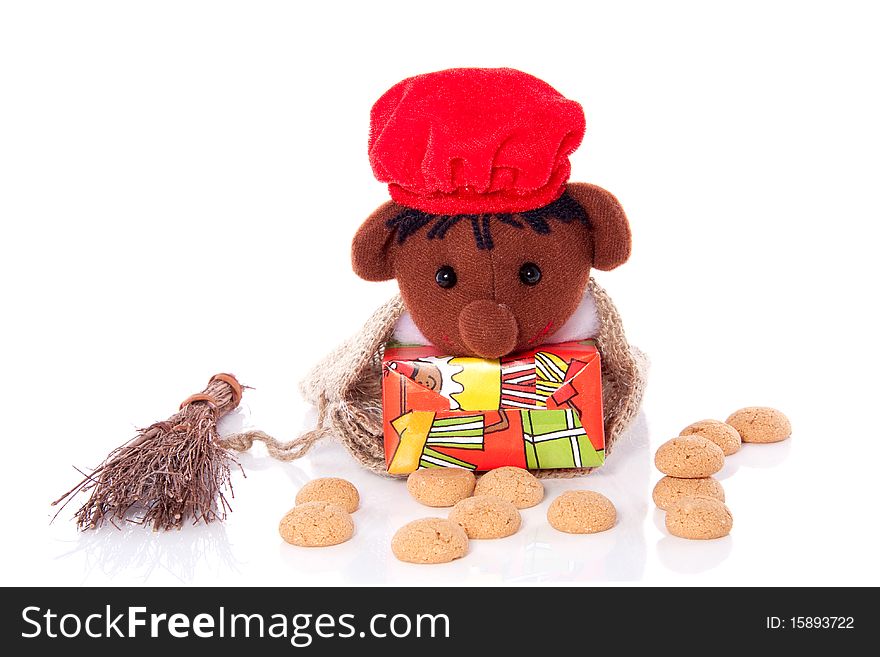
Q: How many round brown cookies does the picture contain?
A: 12